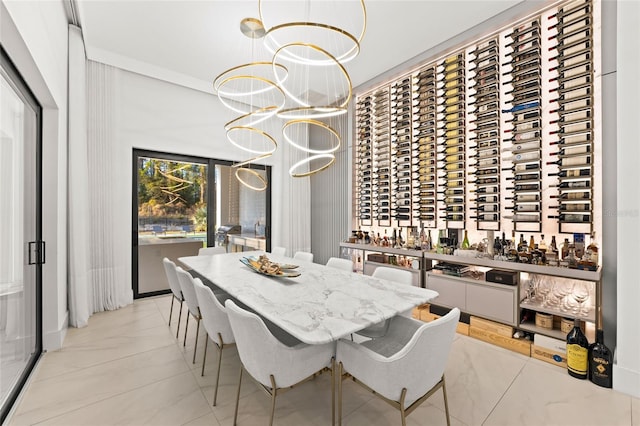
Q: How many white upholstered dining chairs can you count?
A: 10